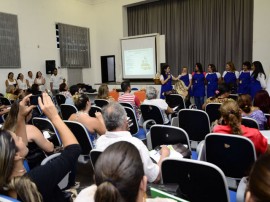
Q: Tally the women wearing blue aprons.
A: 7